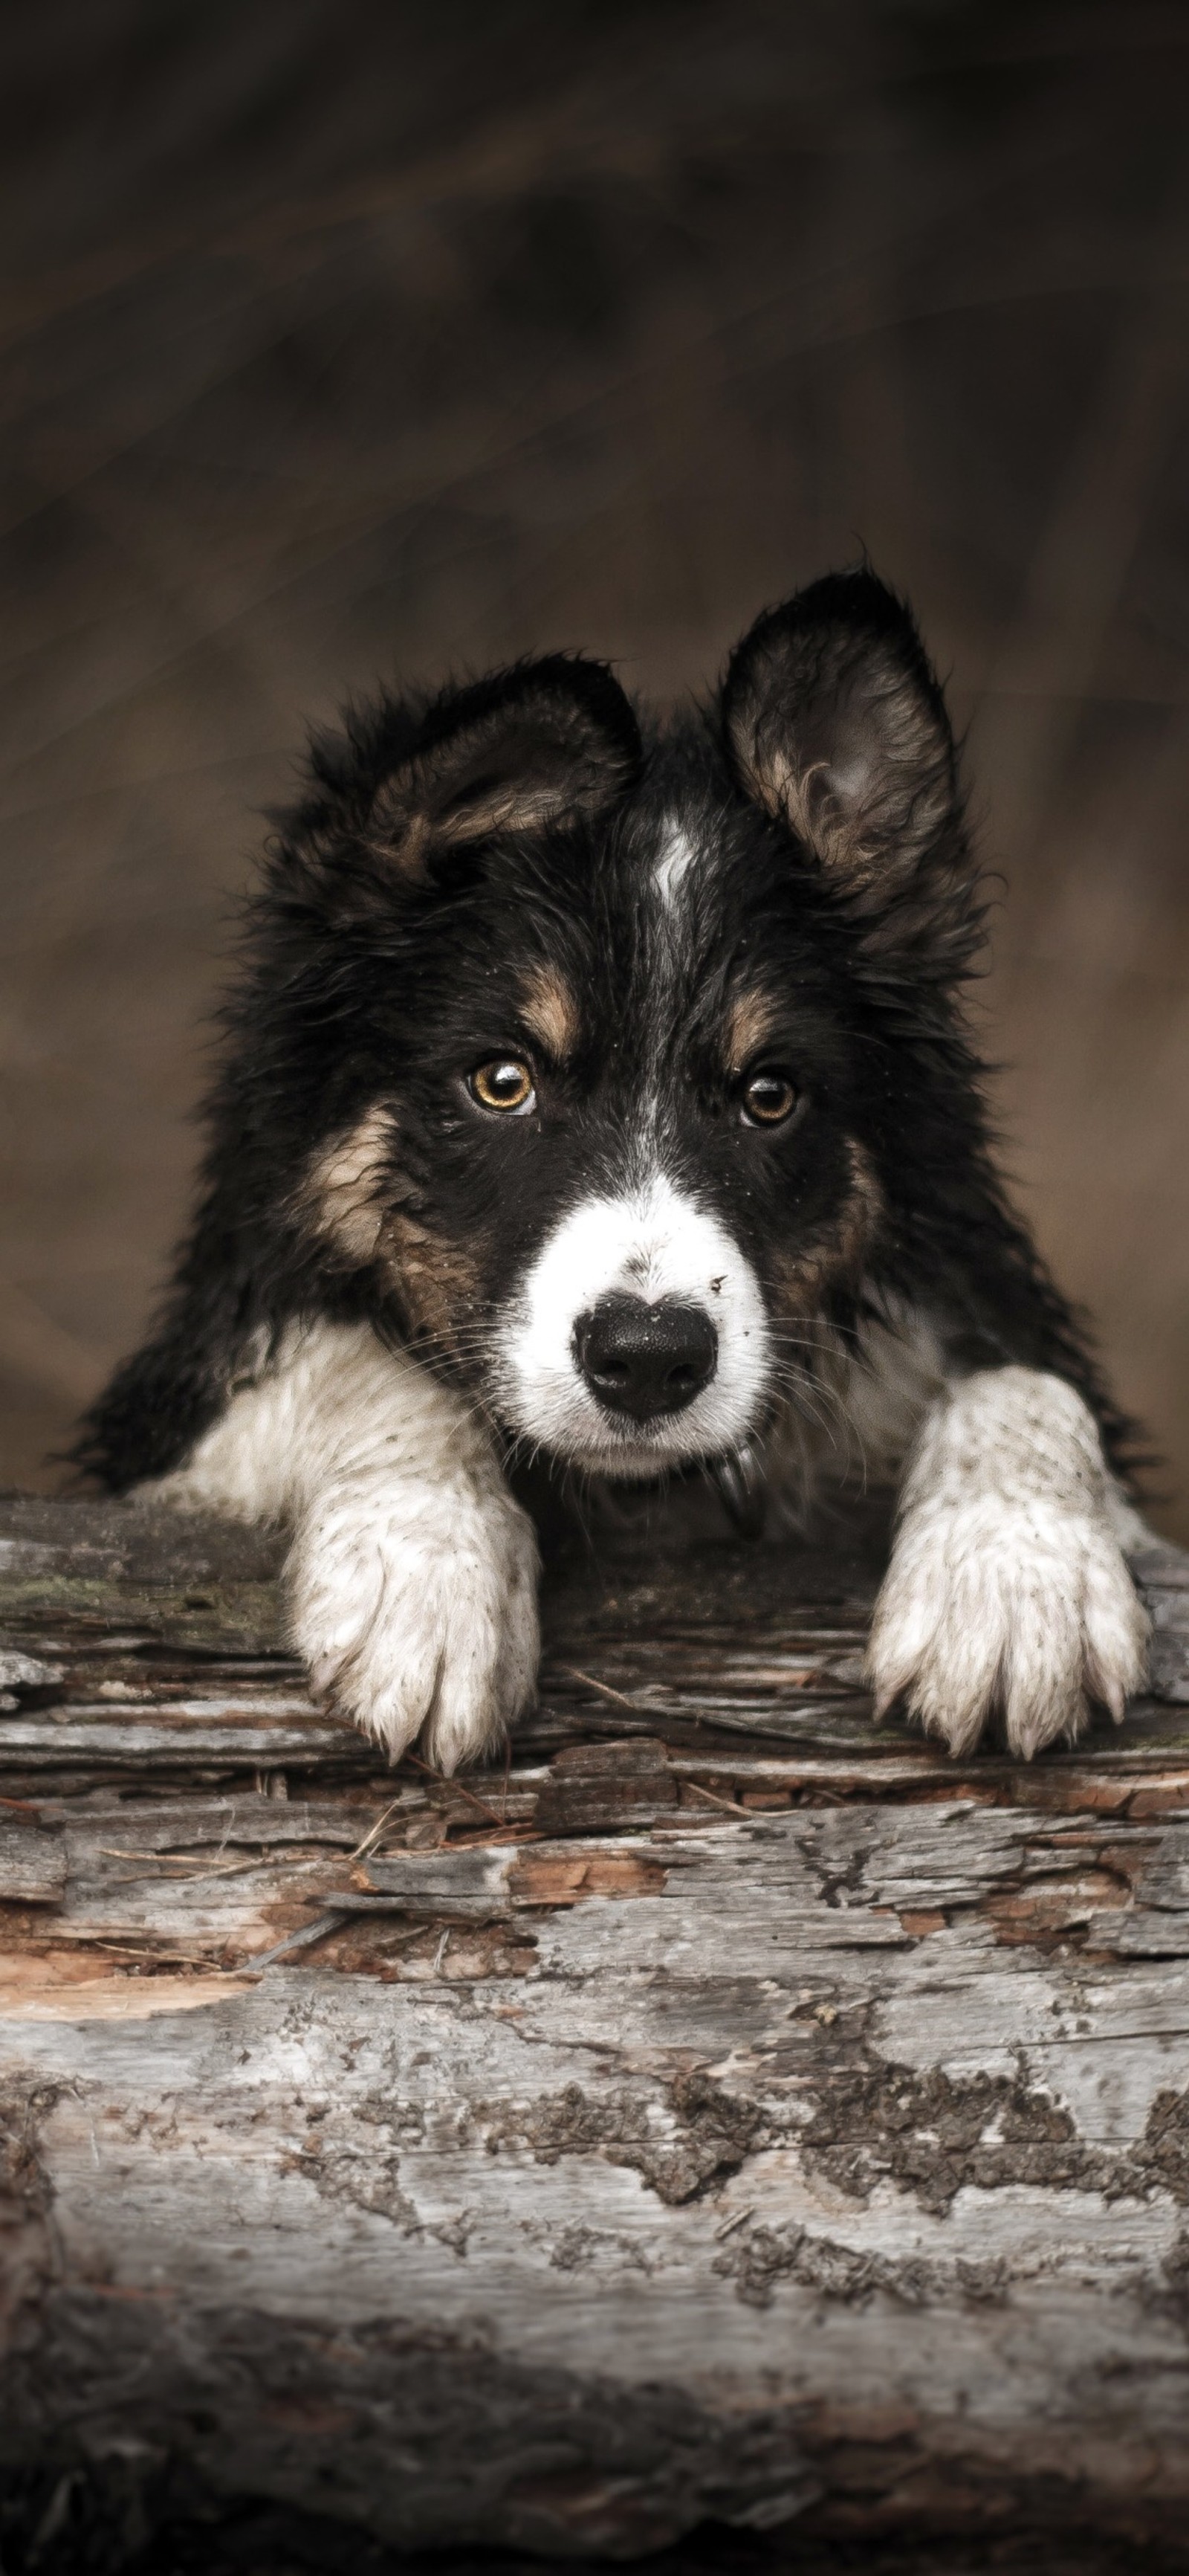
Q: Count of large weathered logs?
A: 1